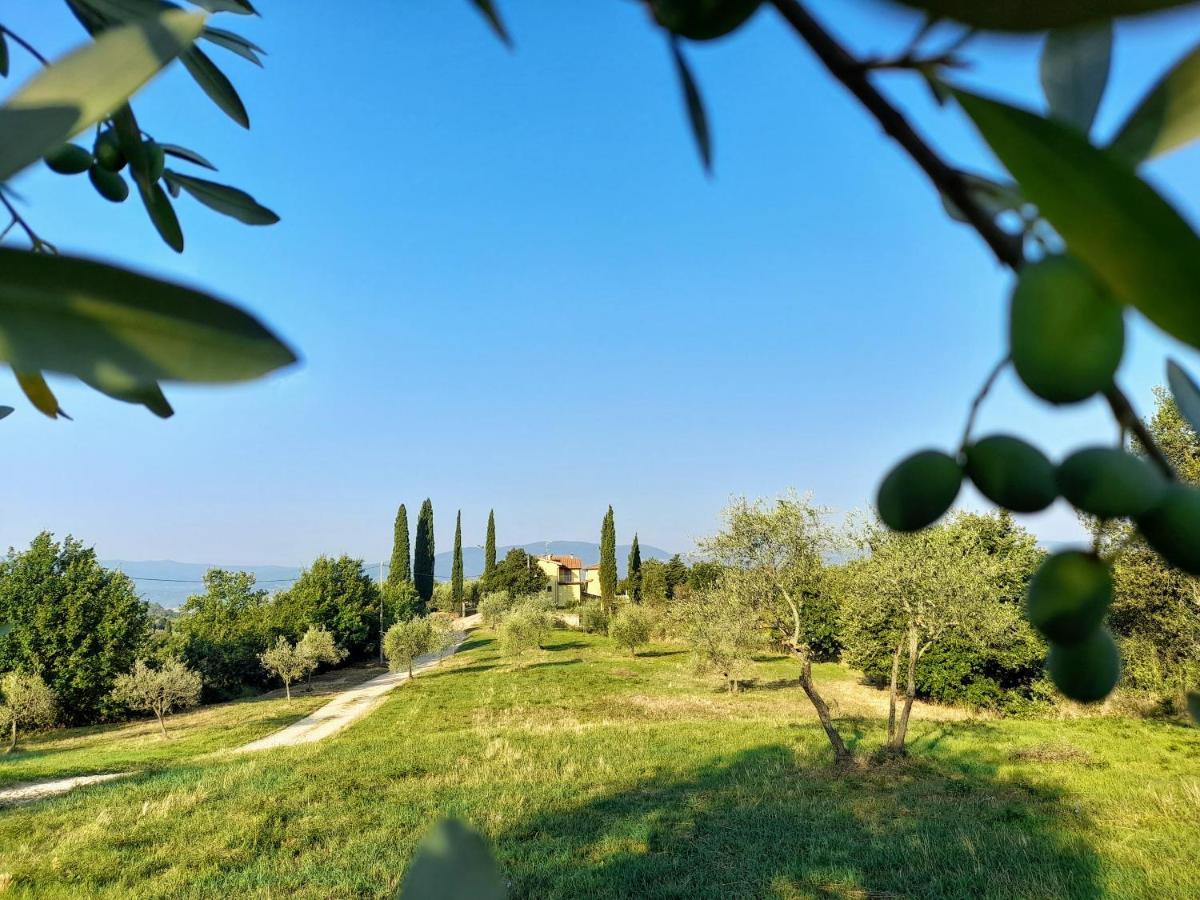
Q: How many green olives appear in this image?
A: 12